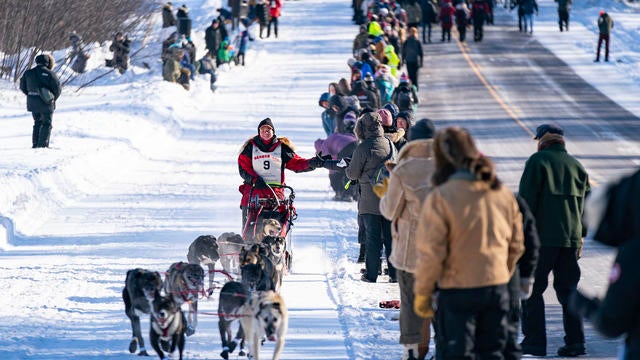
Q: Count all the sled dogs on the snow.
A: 10